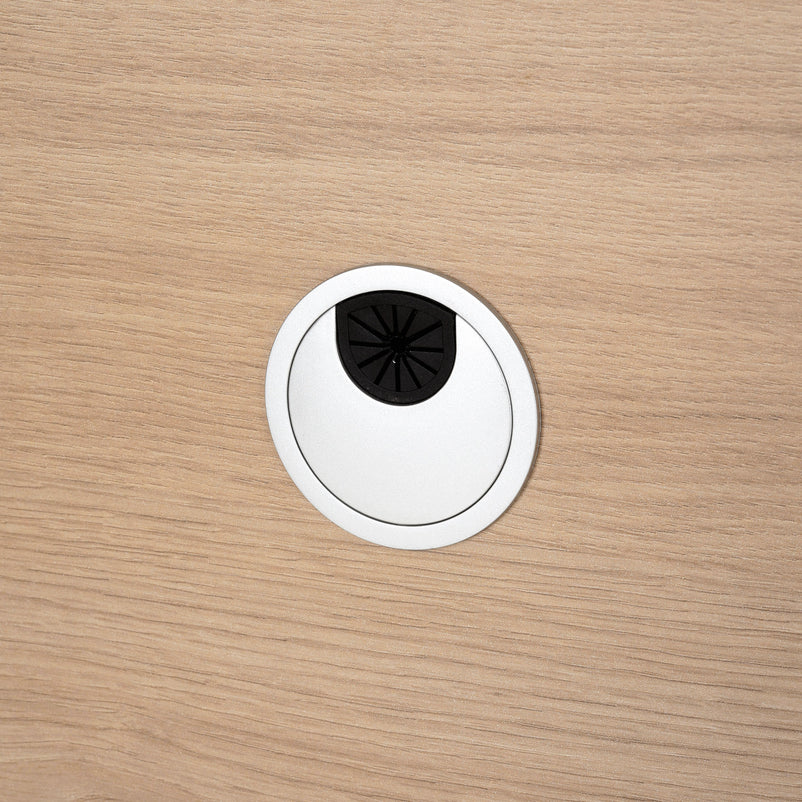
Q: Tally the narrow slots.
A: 12